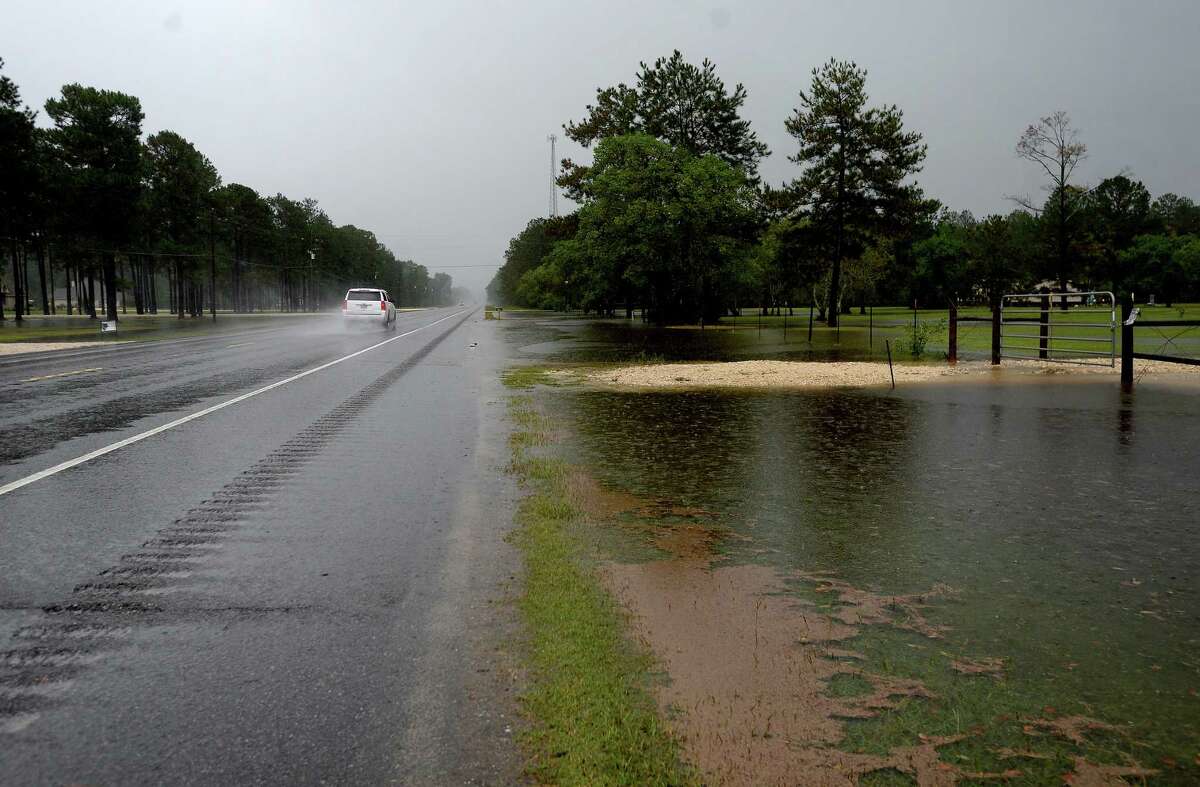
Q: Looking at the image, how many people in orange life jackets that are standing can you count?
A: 0